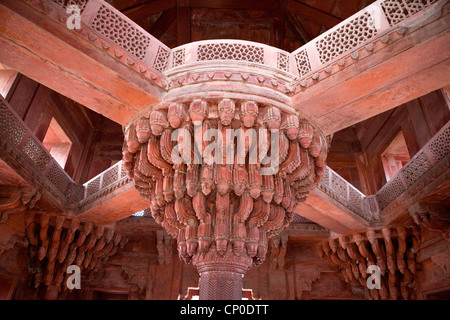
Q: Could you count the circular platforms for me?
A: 1